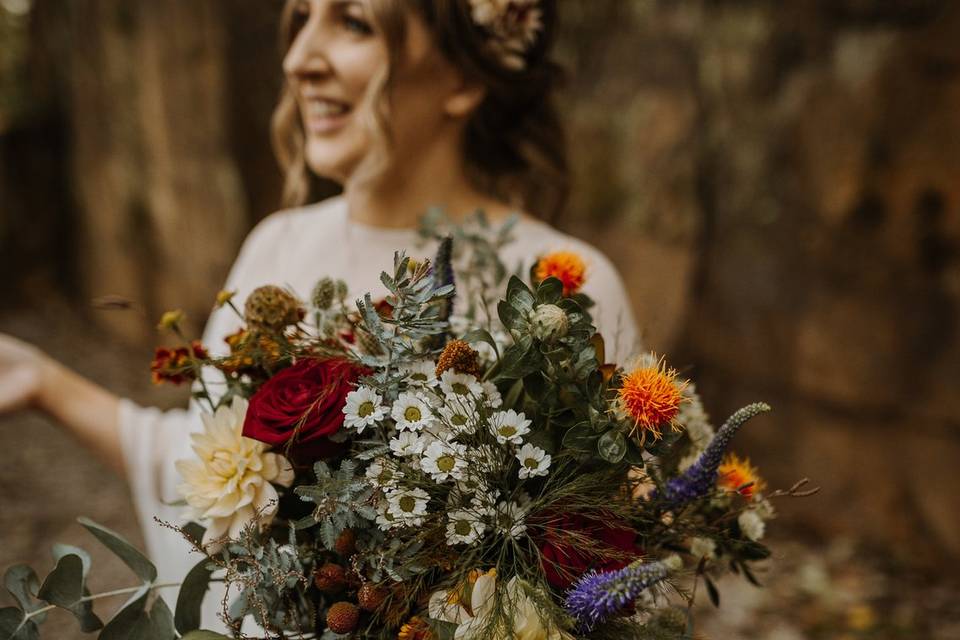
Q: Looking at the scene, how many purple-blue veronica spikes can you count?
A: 3